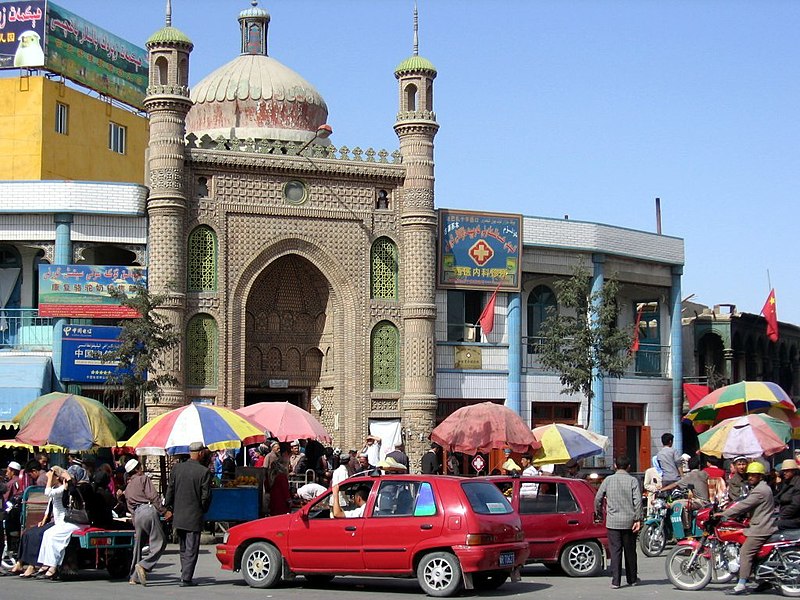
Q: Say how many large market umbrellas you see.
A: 7